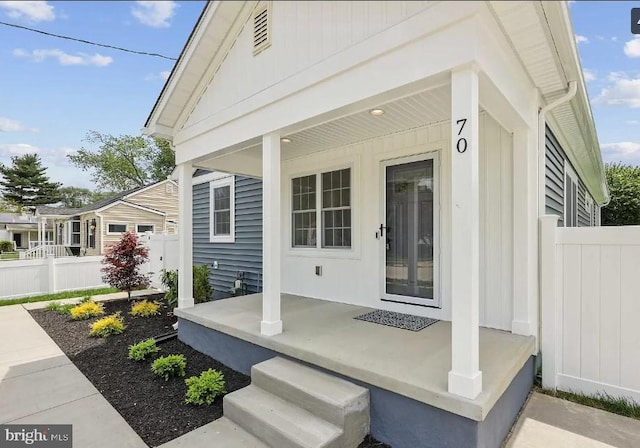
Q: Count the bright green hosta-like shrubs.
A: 3